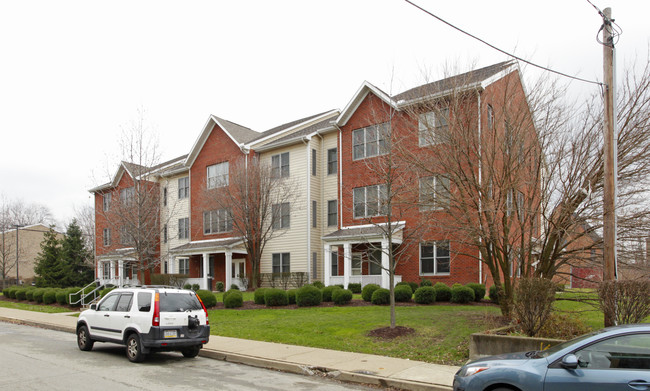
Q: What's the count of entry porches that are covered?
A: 3